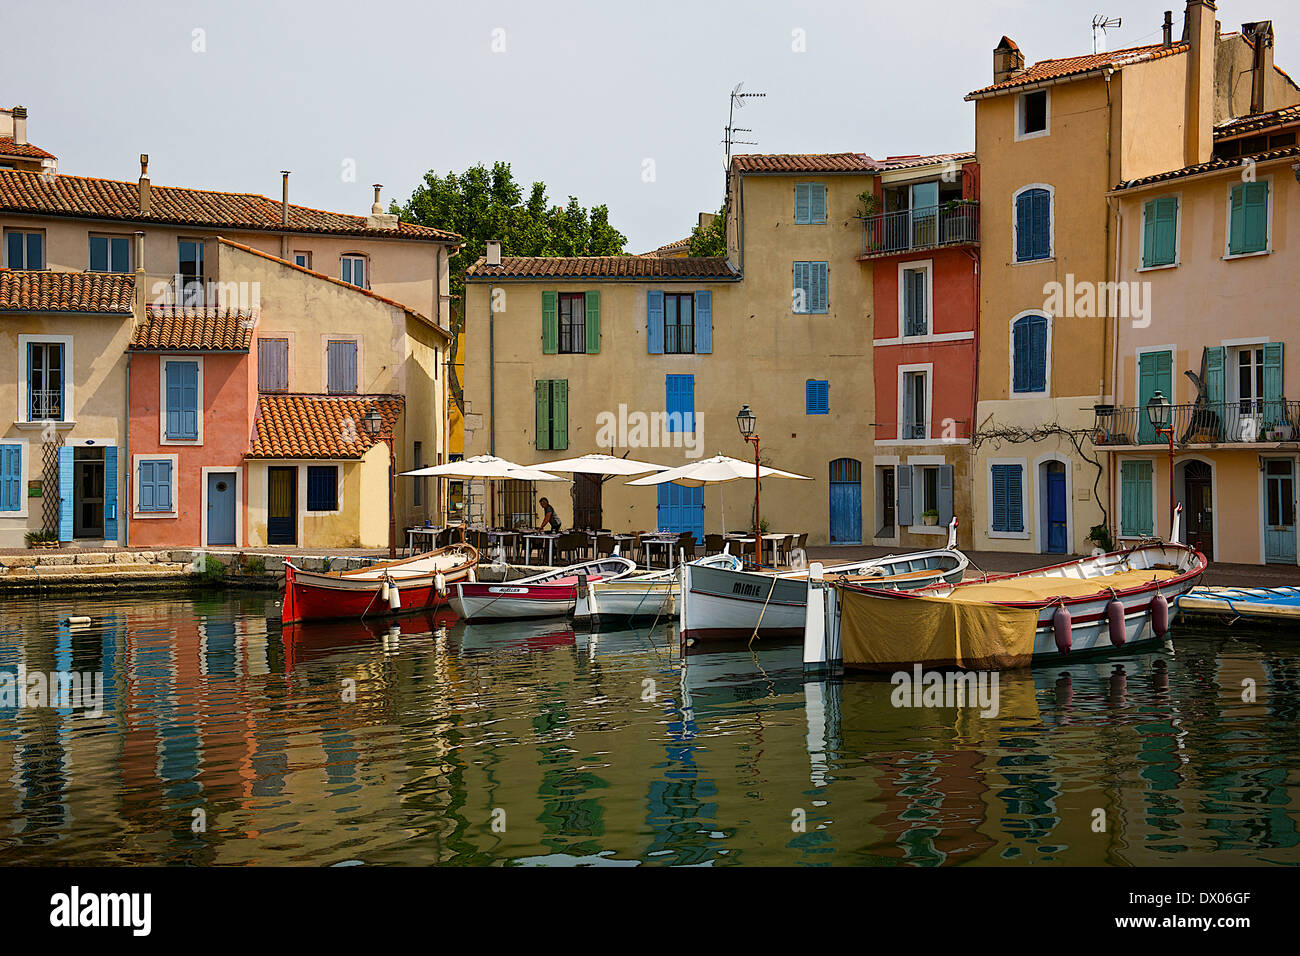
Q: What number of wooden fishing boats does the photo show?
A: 5